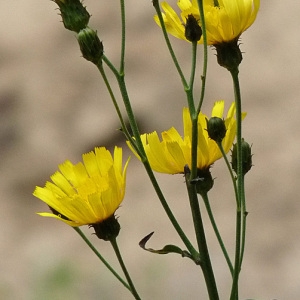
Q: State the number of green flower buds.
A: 5